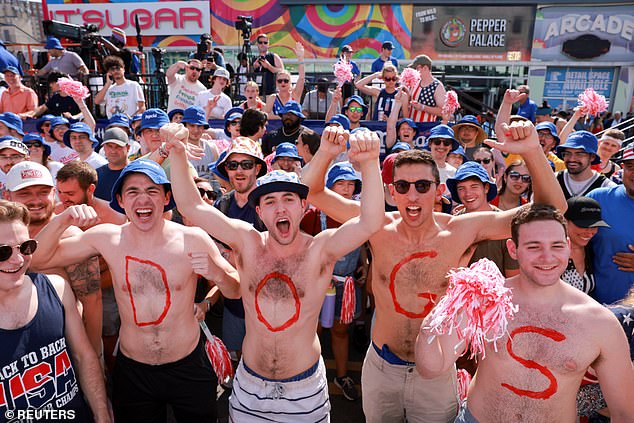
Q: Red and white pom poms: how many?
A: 9